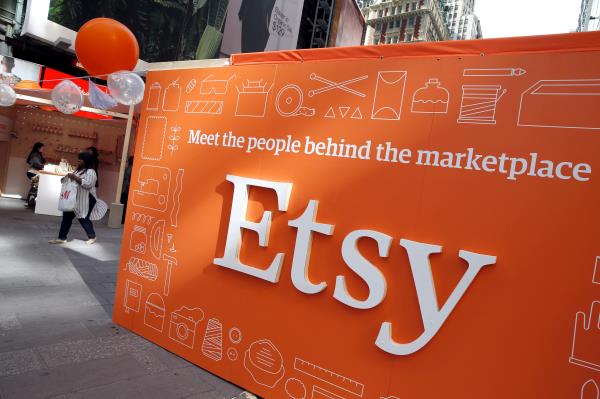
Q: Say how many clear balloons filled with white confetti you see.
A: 3